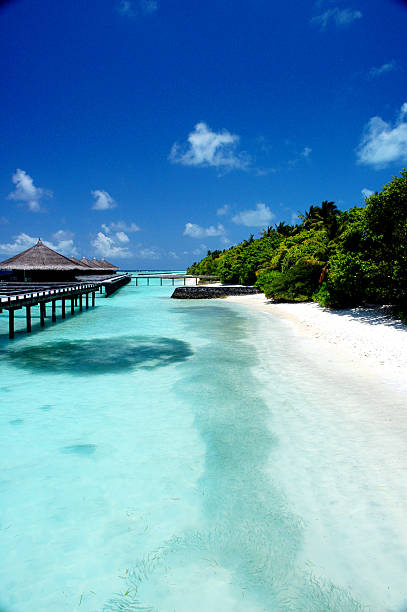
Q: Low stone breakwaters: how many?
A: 1